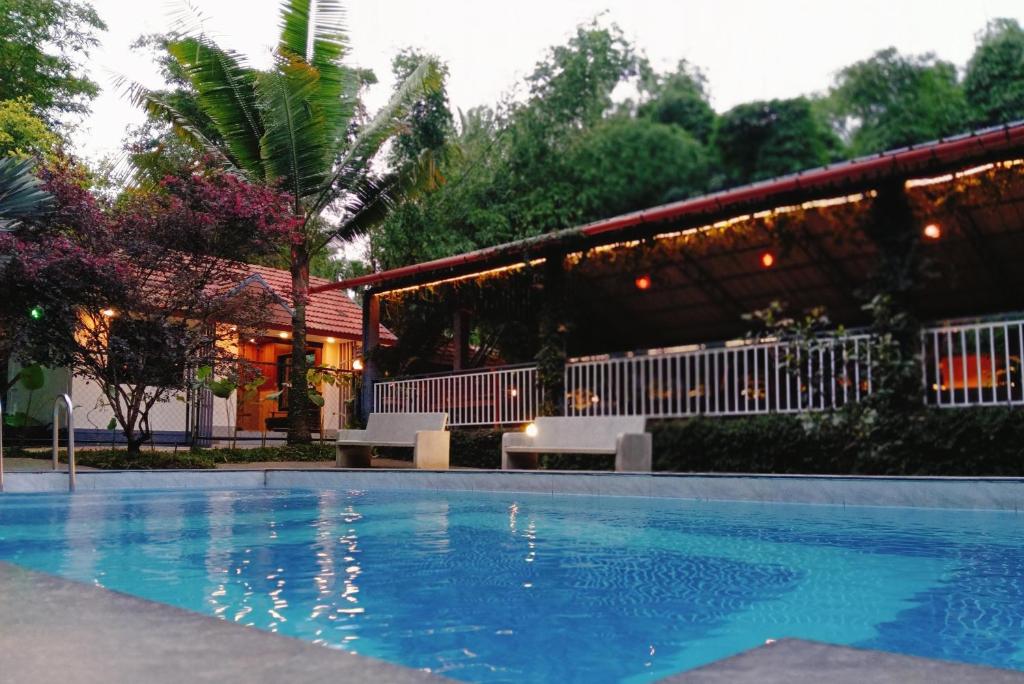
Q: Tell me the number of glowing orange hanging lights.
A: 3